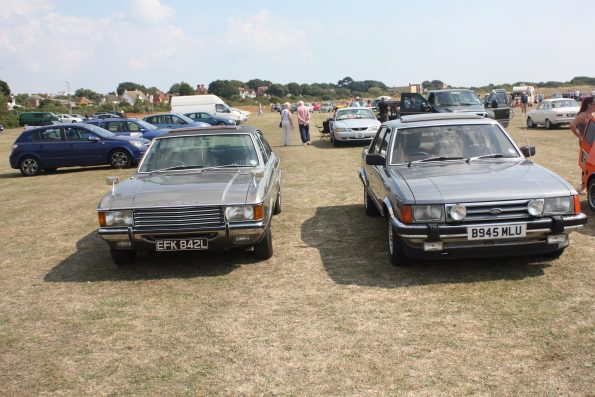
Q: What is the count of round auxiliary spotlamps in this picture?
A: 2